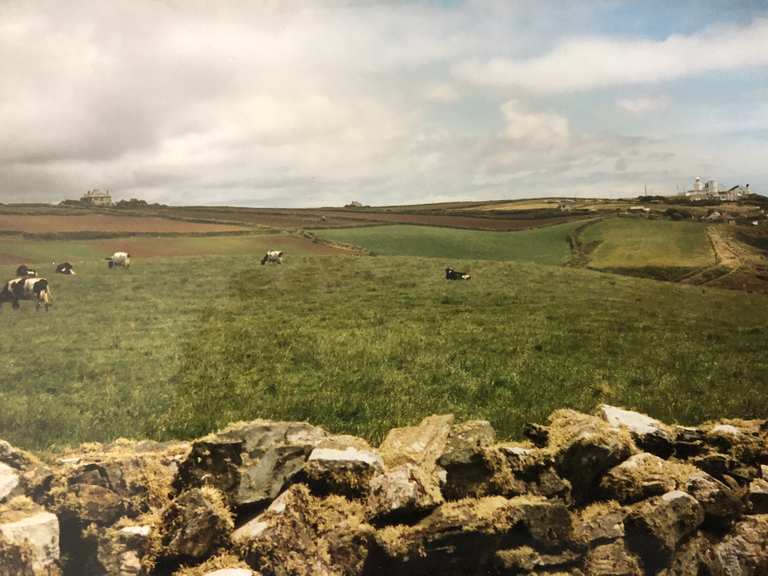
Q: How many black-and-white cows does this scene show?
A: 6